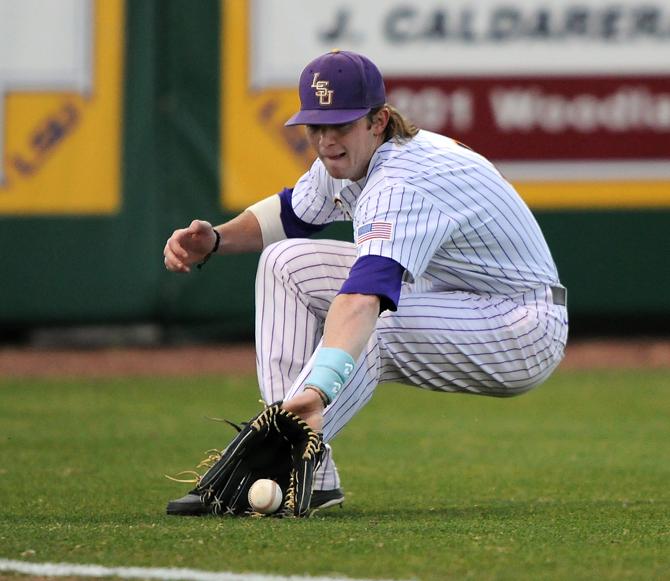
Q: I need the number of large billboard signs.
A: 2